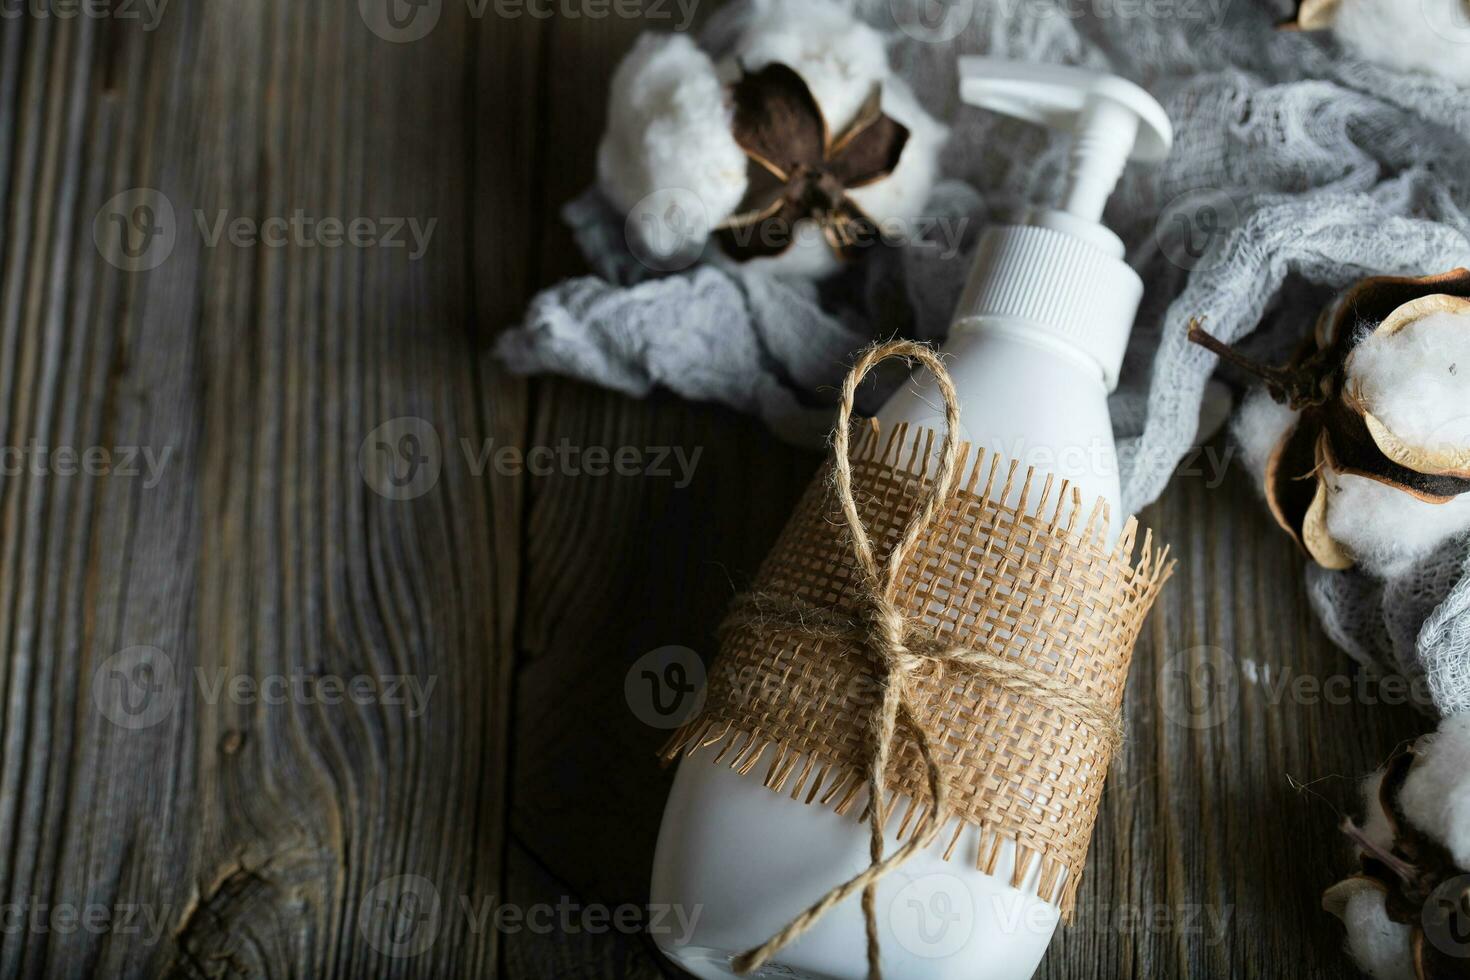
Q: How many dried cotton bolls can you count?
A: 4